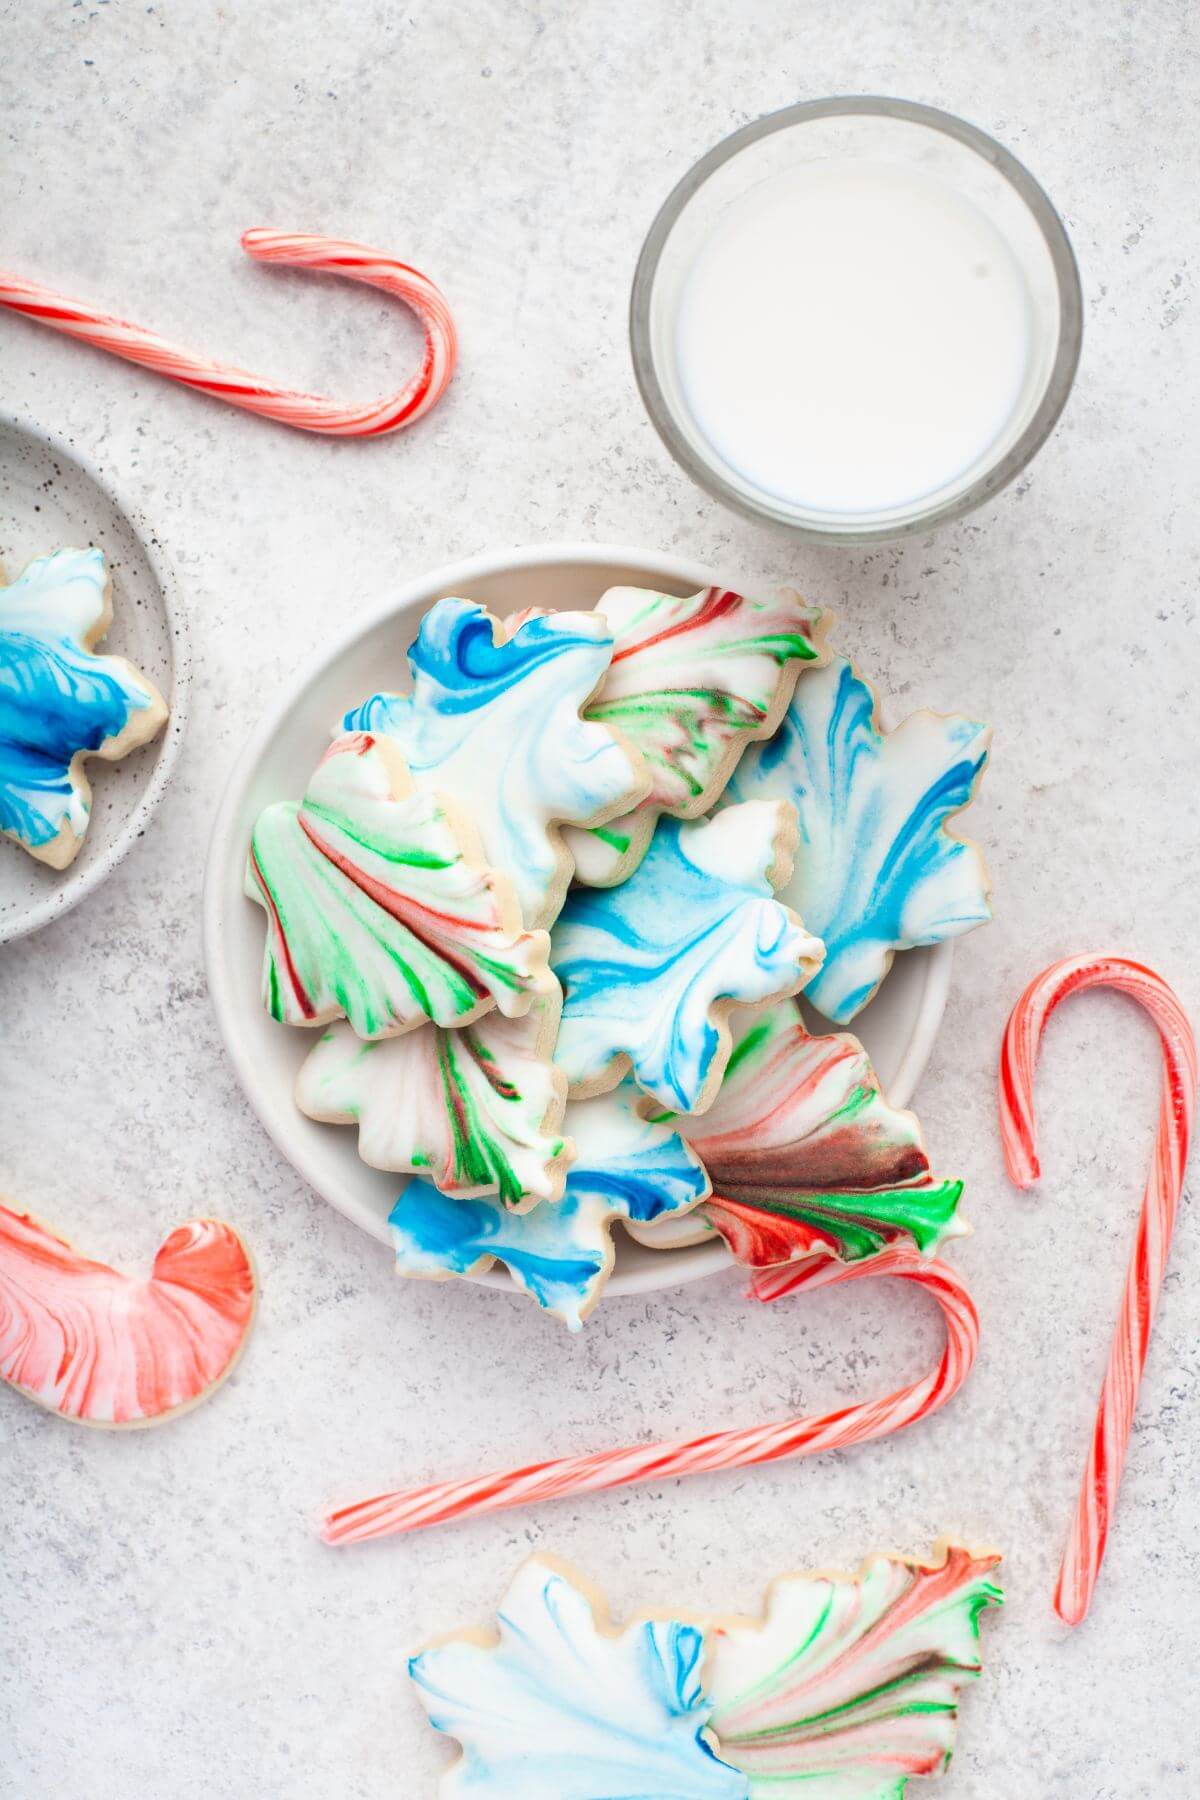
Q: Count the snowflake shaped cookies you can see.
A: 6